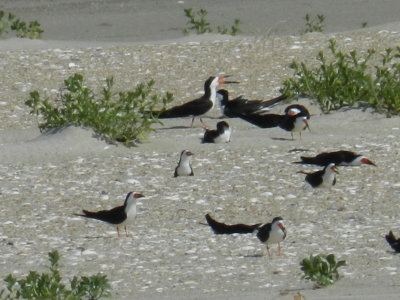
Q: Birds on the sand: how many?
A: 12